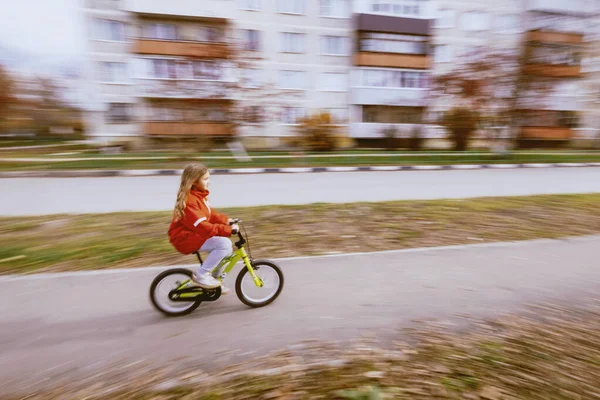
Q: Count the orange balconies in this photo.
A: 6